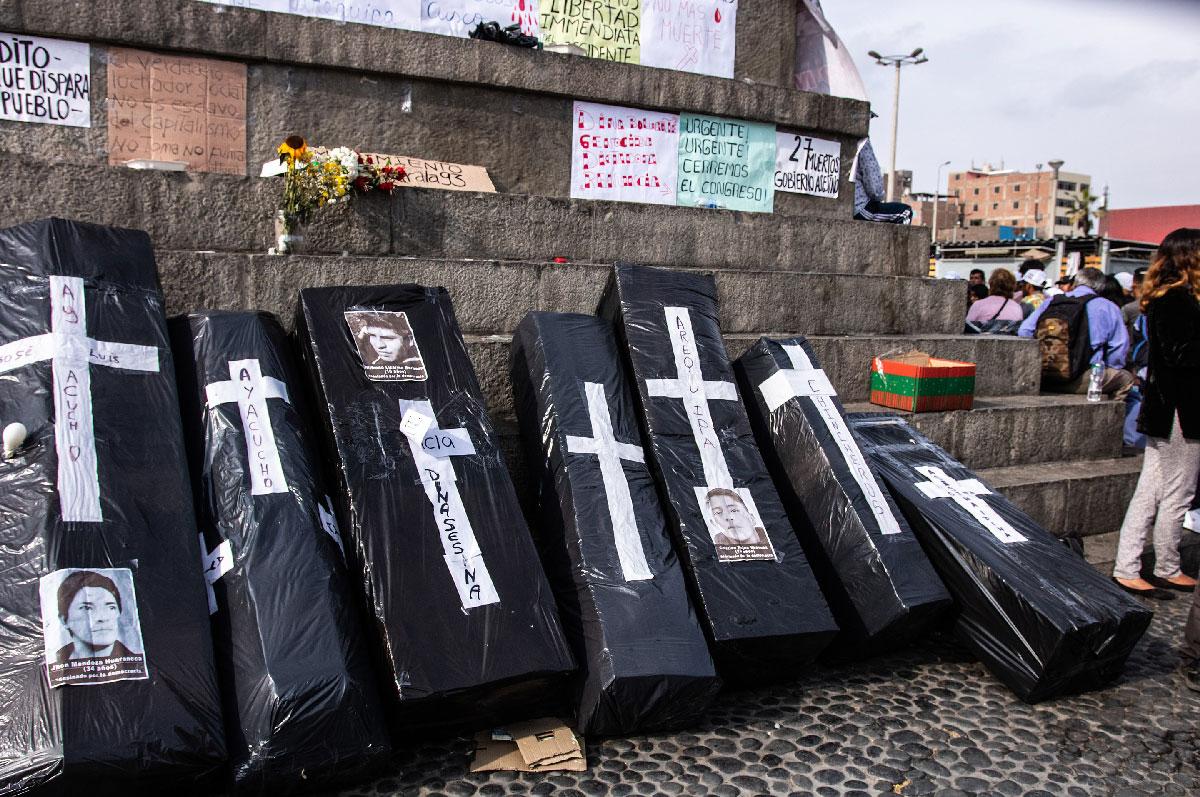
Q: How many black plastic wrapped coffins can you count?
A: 7